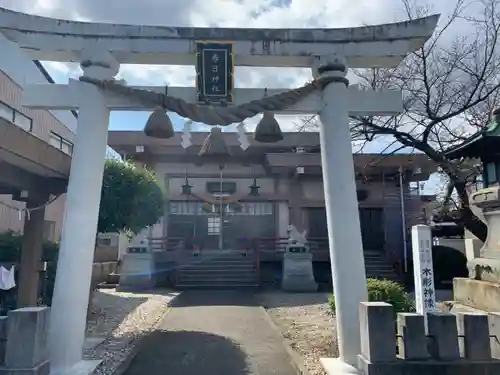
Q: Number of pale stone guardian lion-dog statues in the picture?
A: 2